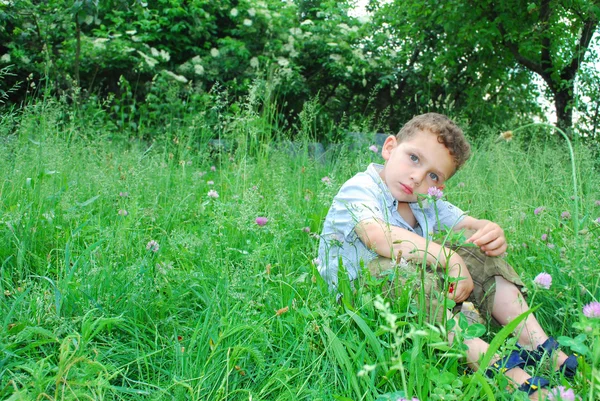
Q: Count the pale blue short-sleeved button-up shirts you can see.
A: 1